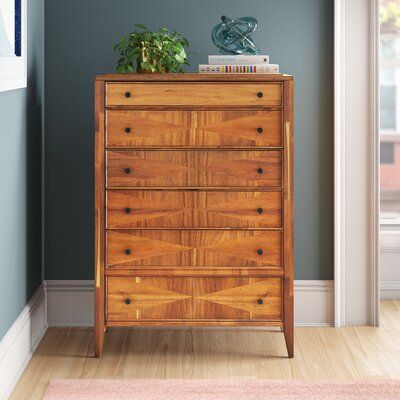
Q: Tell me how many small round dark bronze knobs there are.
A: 12